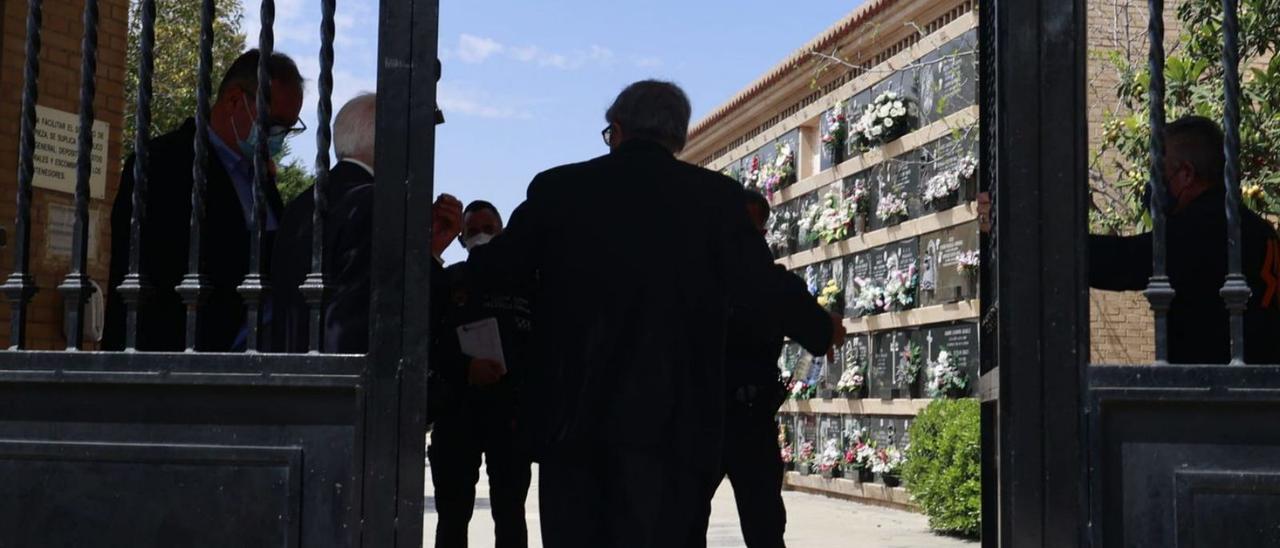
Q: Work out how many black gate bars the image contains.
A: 8